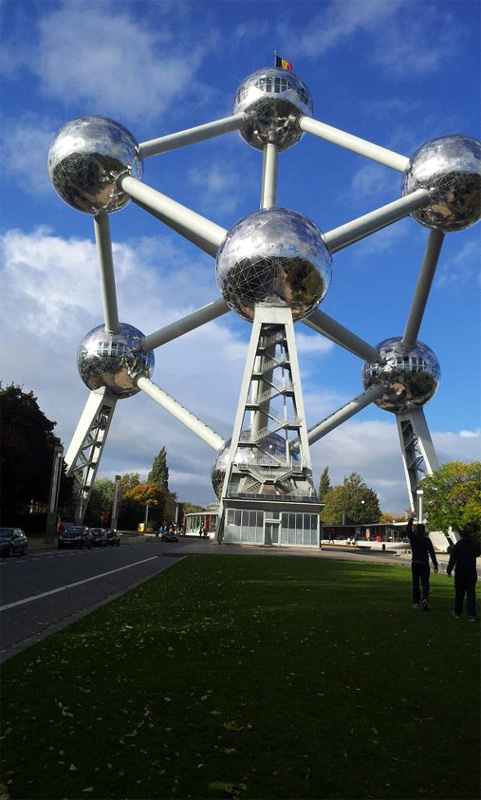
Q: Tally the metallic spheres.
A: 7